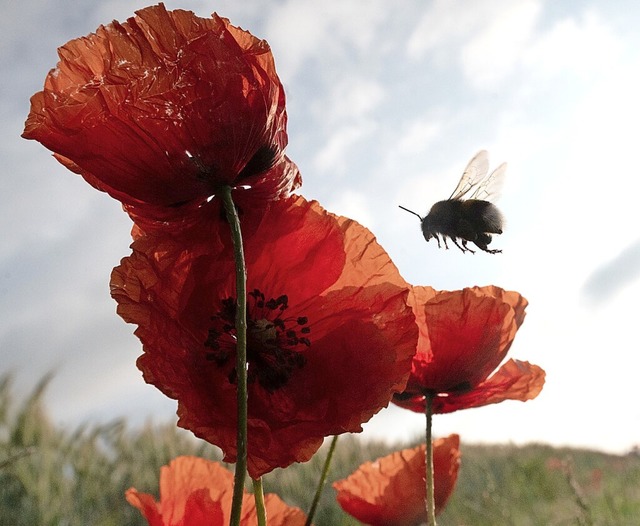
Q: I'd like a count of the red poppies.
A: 5